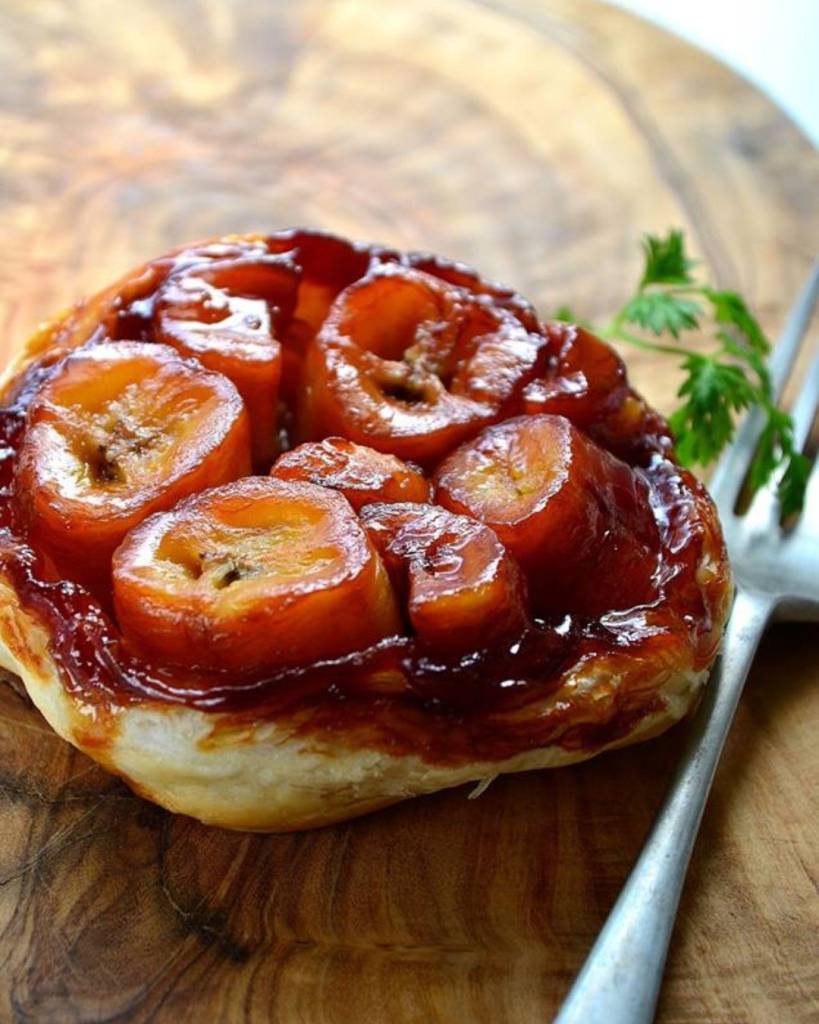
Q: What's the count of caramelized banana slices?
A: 8